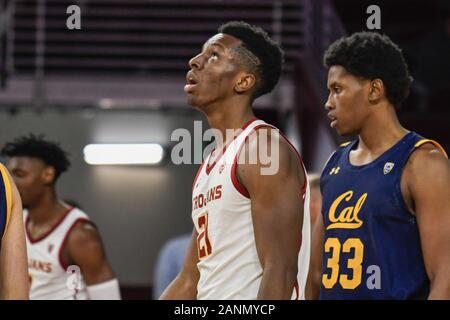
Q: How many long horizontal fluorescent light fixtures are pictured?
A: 1